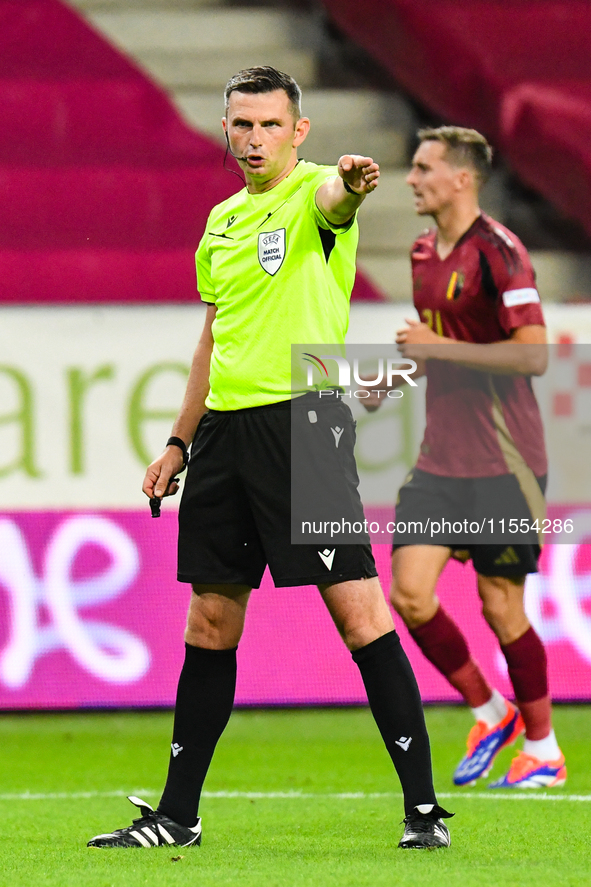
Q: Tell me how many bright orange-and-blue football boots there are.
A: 2